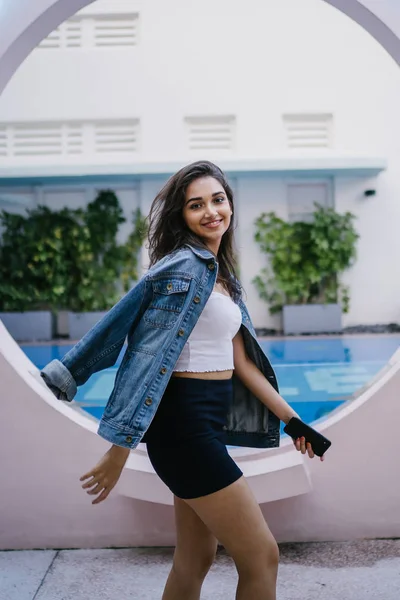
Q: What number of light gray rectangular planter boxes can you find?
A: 3